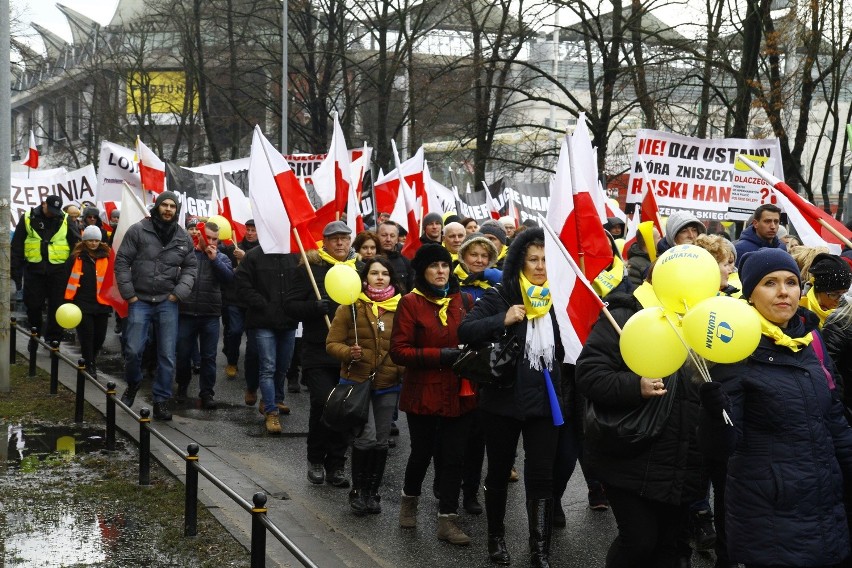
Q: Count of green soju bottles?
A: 0